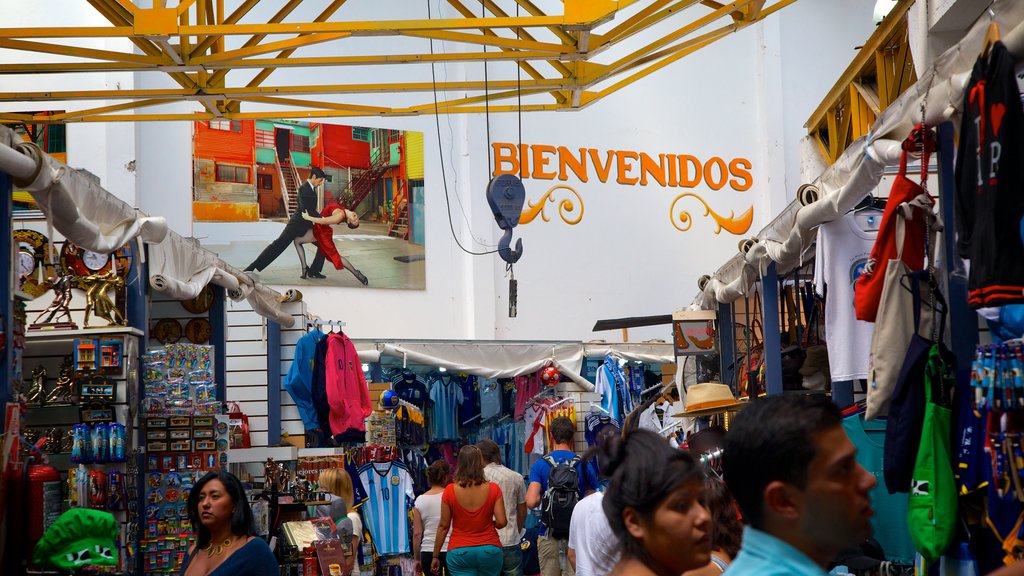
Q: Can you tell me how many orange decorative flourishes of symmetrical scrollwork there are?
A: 2